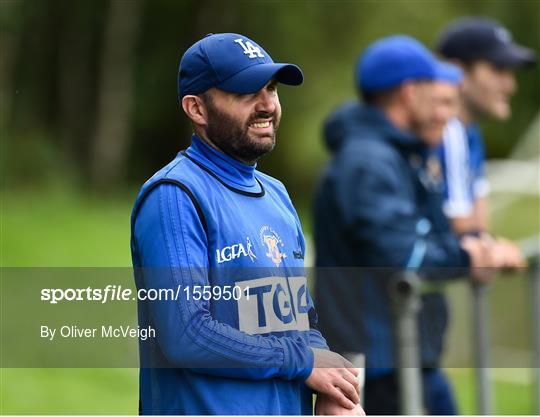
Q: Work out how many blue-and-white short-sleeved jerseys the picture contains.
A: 1